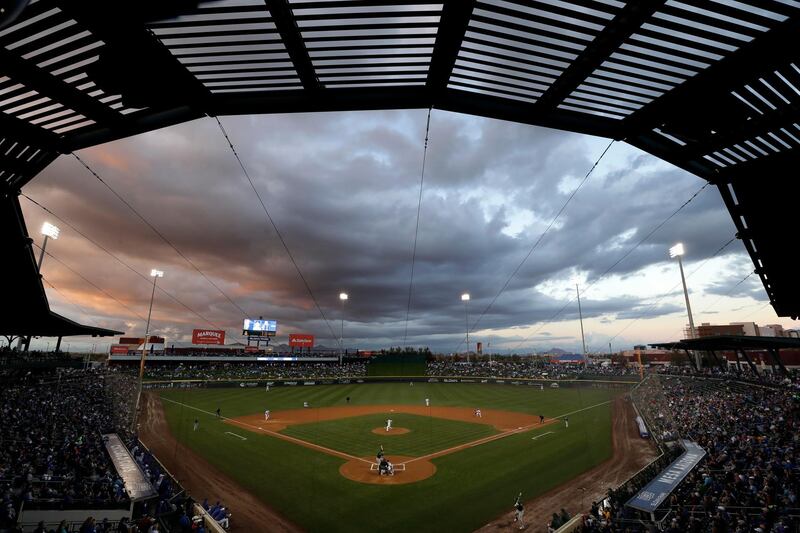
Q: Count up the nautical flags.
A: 0